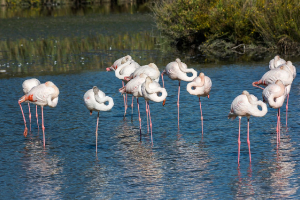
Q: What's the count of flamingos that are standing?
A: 15